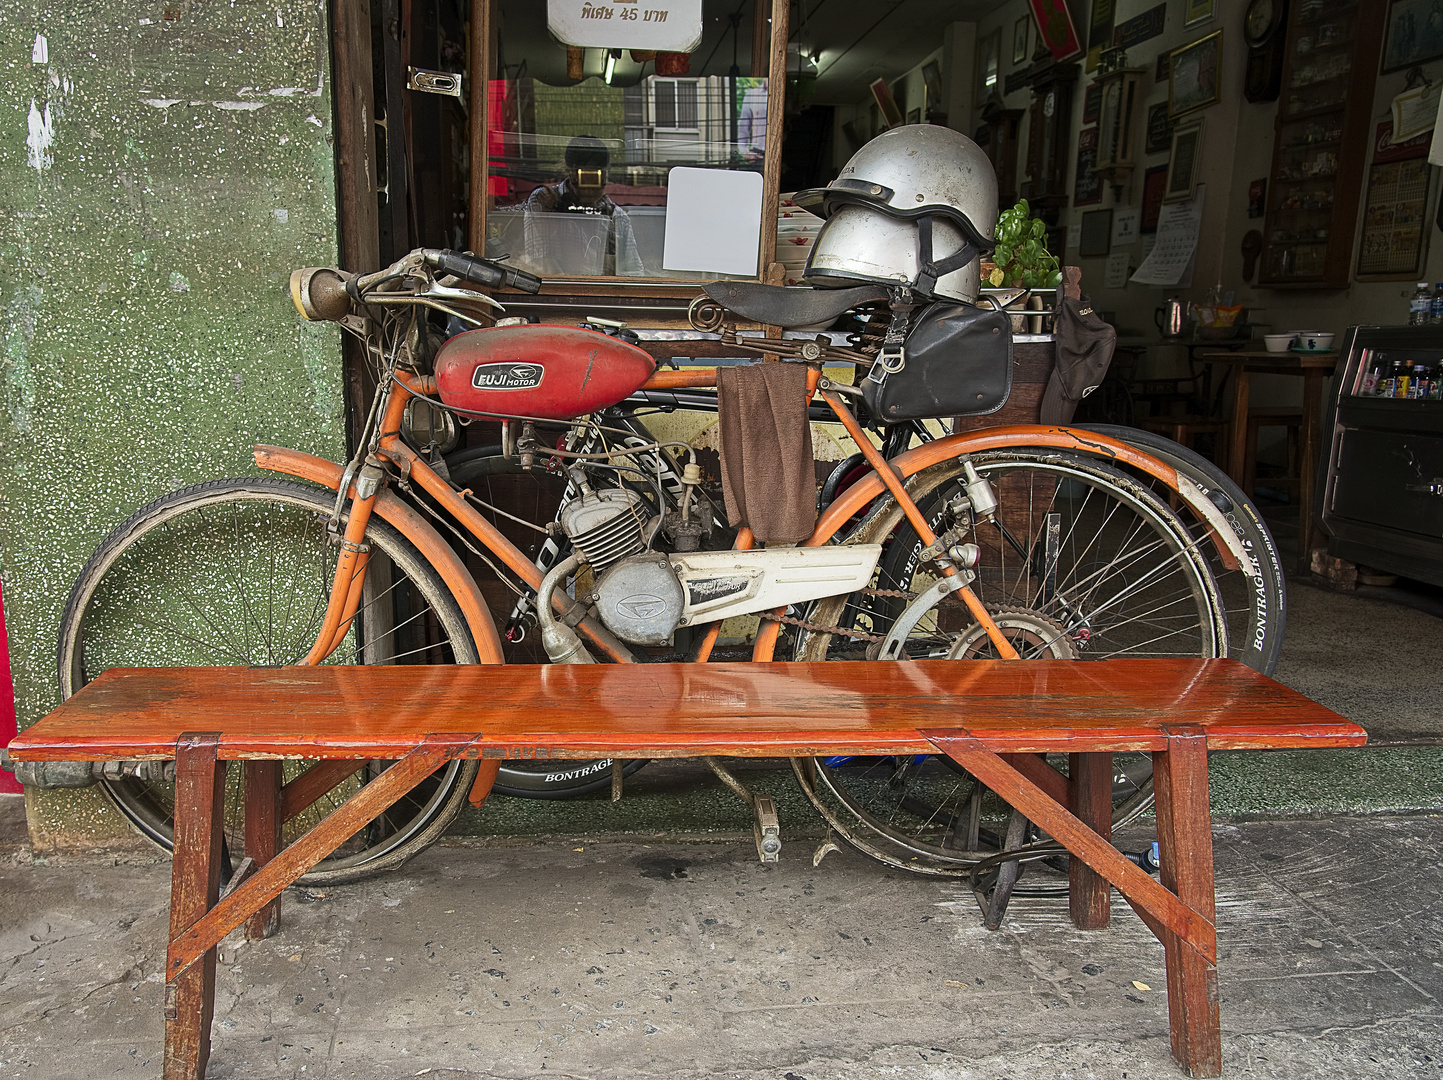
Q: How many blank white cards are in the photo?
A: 1